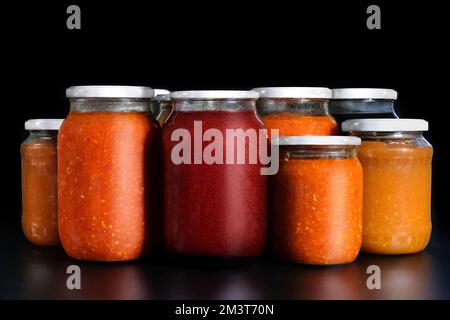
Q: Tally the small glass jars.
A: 3